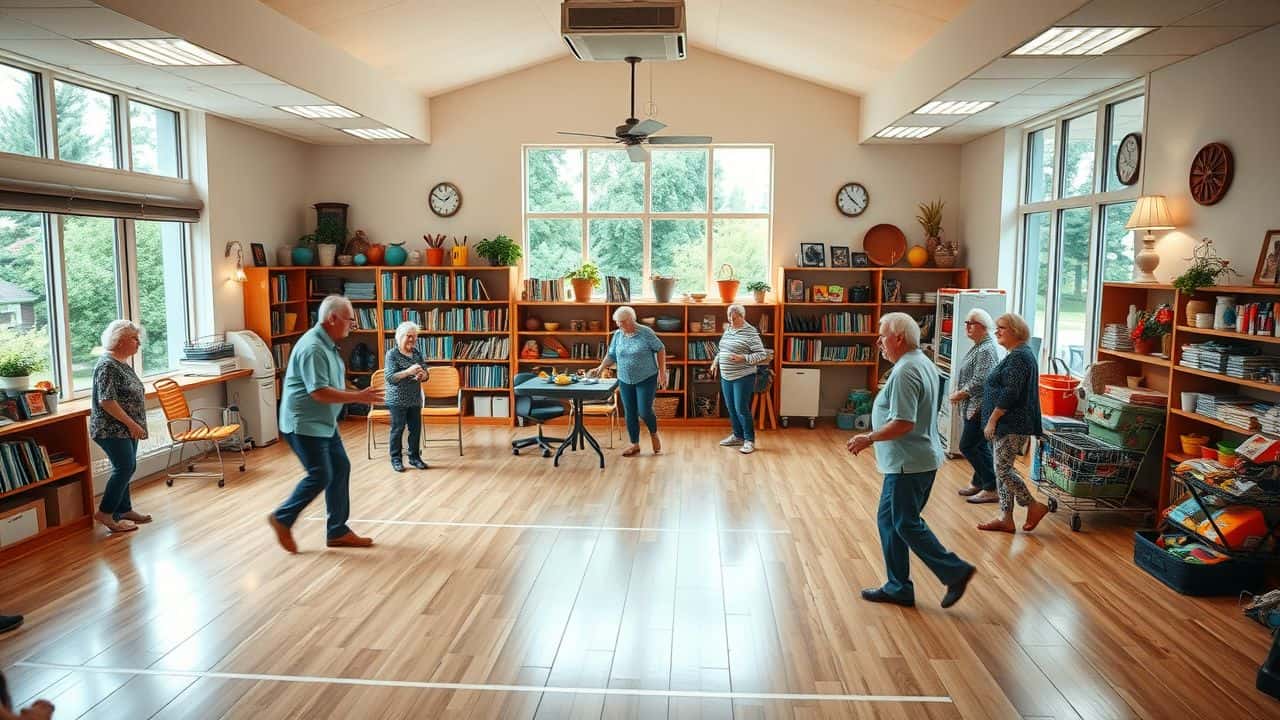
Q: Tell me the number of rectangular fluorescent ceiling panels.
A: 6